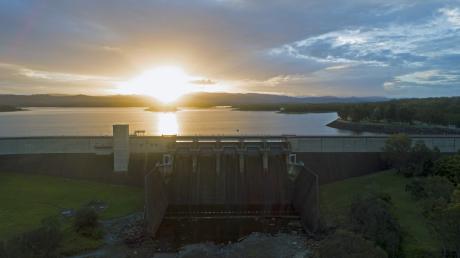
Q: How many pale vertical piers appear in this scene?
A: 4